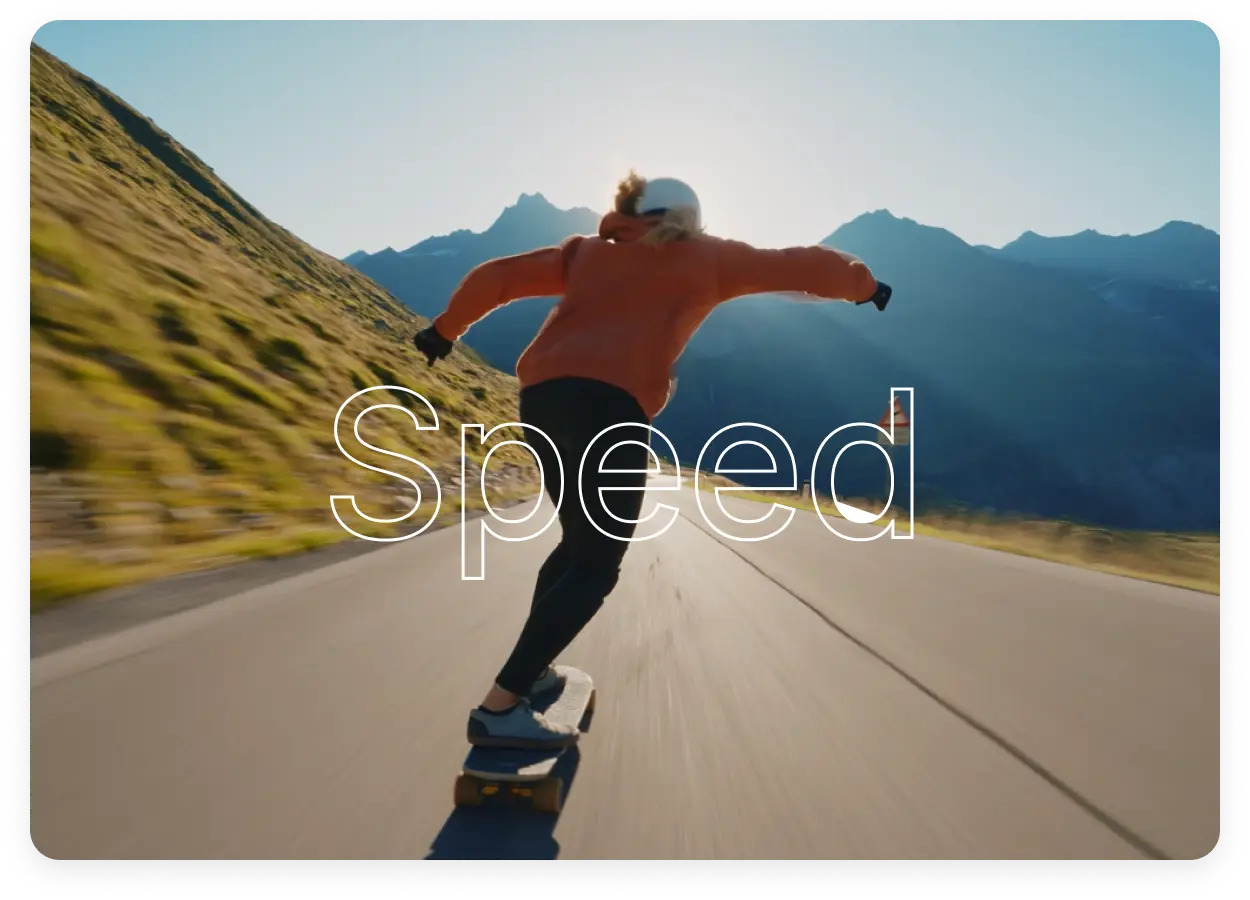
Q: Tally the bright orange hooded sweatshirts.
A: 1